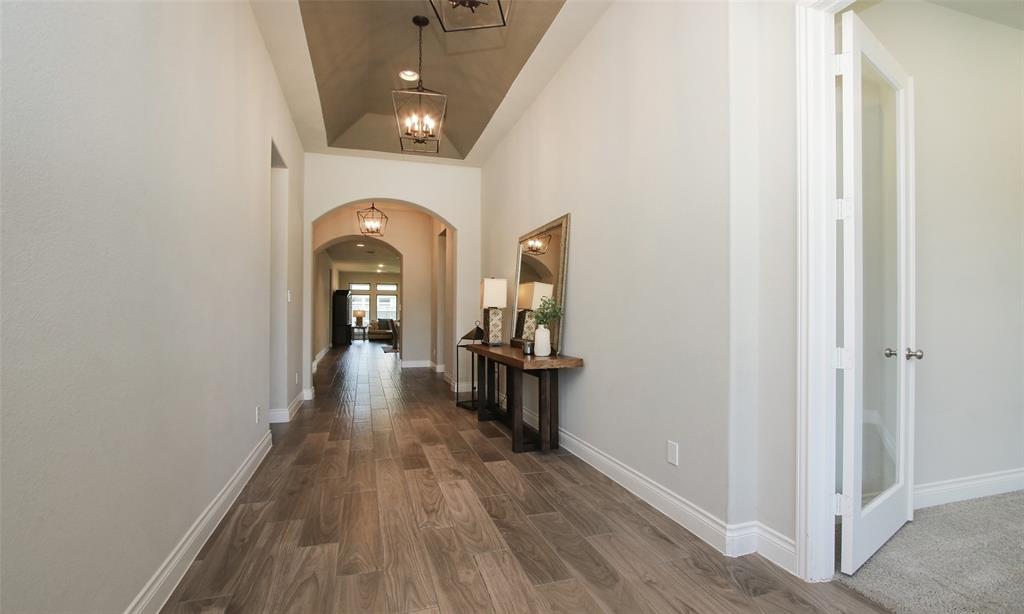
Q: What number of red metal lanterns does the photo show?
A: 0